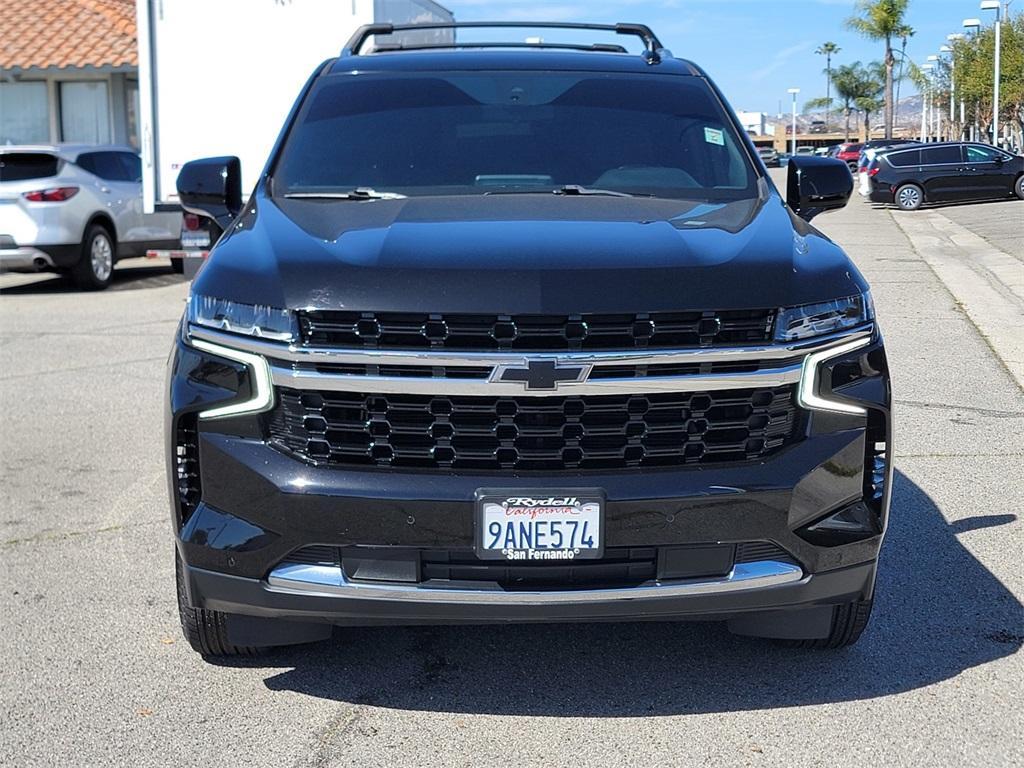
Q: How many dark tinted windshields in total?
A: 1